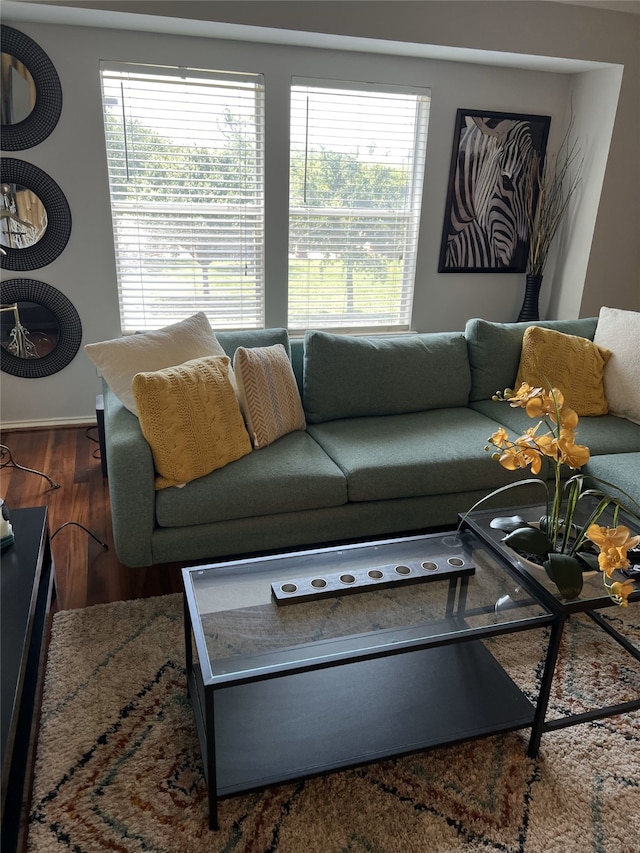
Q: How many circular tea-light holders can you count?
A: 7